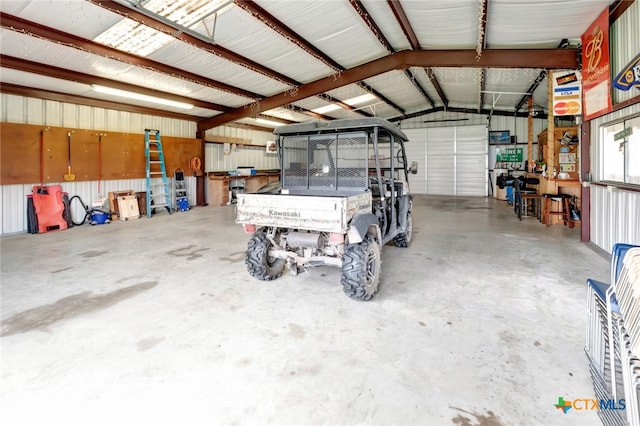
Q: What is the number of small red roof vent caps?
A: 0